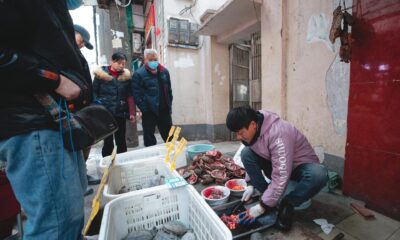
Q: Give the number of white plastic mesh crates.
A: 3